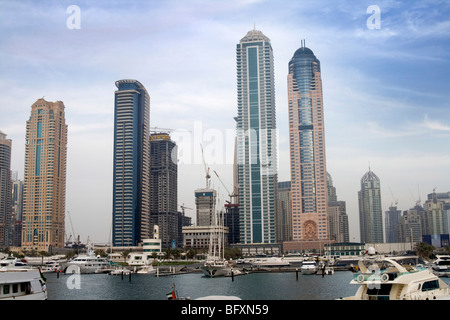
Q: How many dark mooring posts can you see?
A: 6